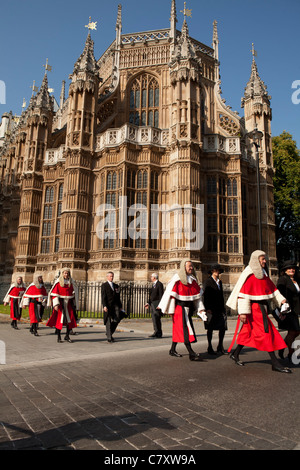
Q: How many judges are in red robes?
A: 5